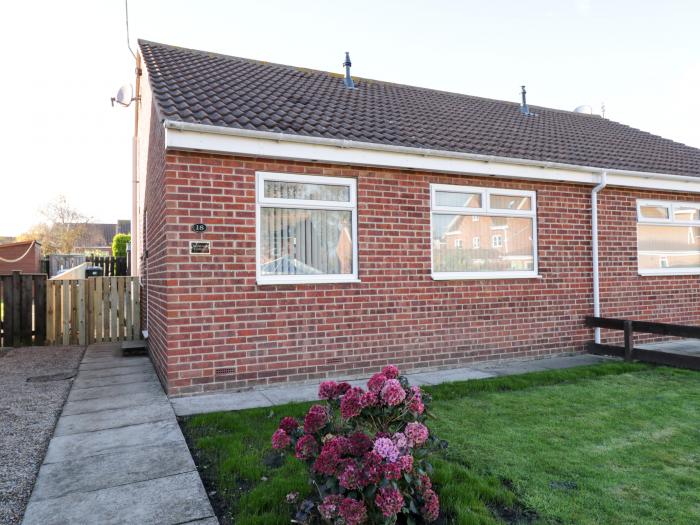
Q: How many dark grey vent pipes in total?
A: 2